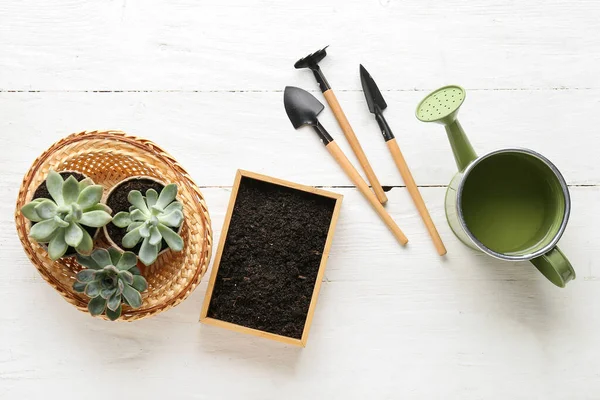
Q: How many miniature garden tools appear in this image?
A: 3